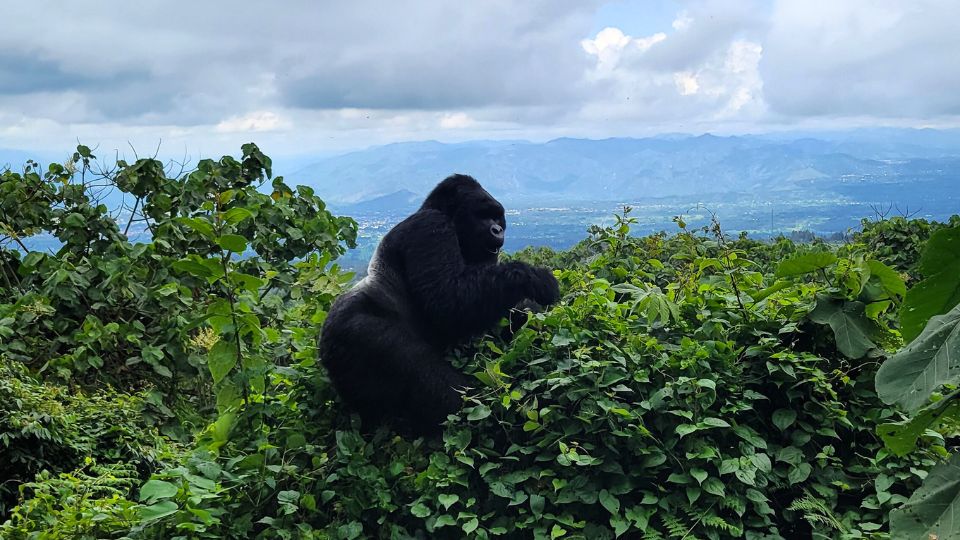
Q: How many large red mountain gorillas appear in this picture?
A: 0